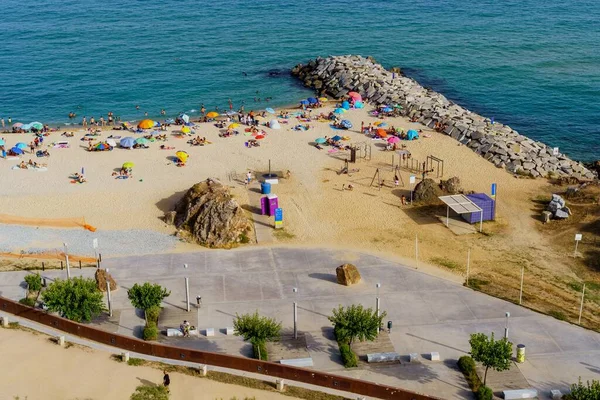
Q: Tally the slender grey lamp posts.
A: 6